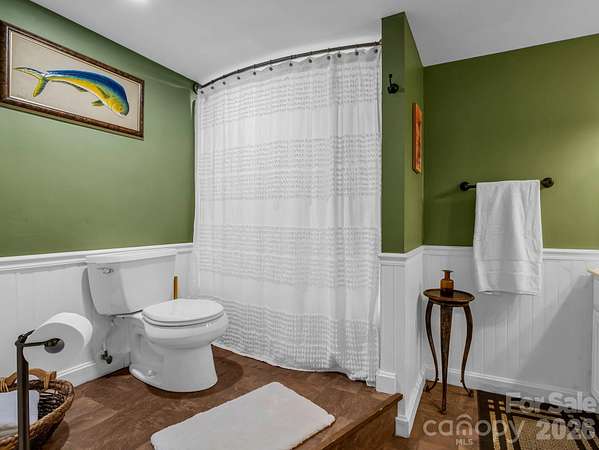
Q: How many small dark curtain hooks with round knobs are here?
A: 12